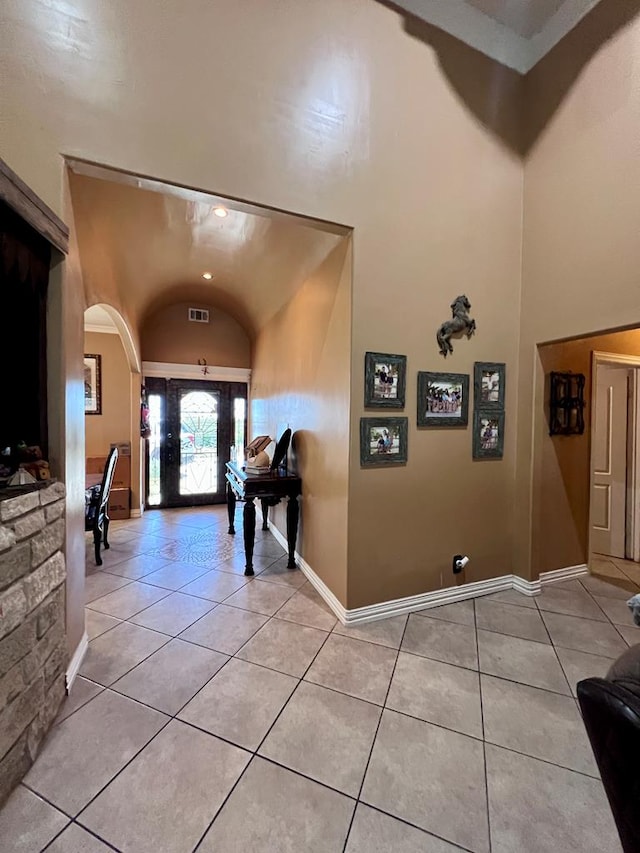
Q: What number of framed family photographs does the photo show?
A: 5